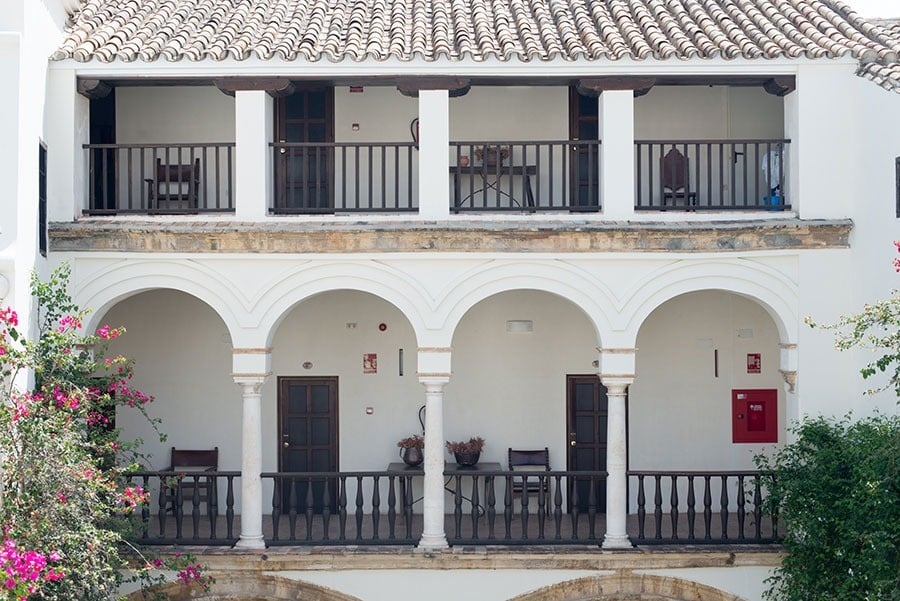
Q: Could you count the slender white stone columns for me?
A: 3